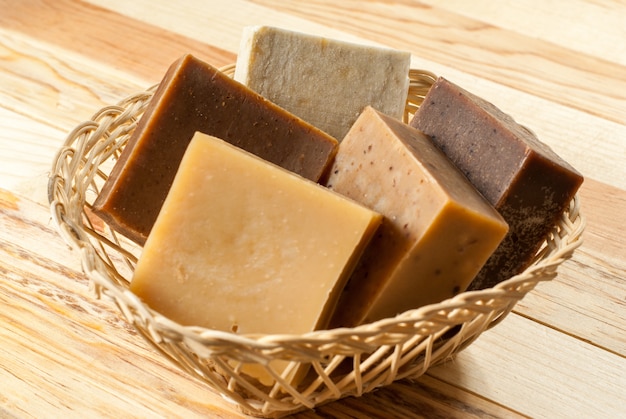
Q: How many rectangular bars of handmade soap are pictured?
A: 5